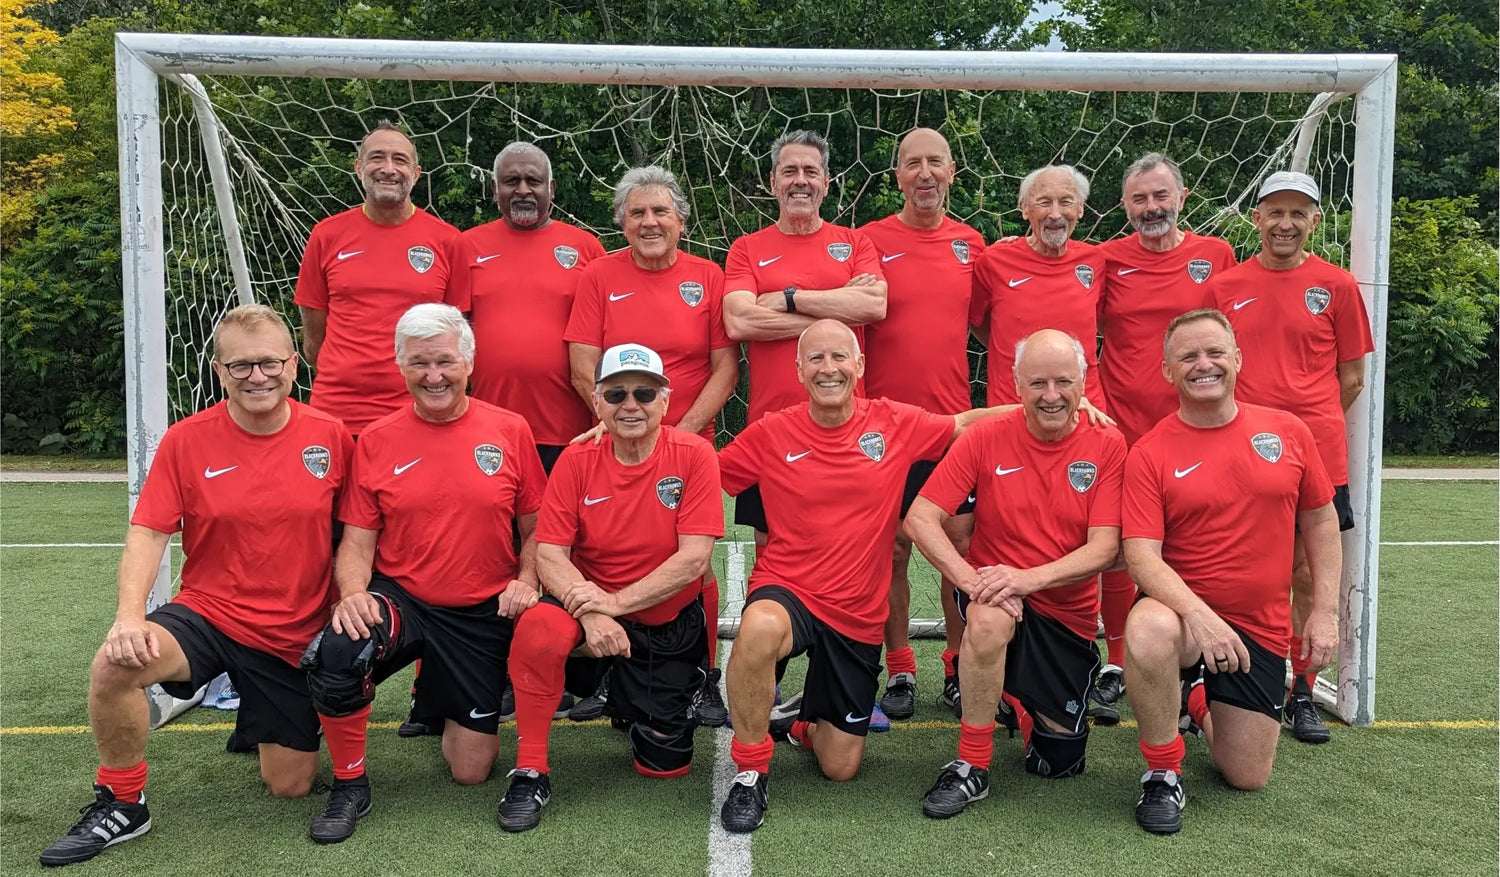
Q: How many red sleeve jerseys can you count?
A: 14